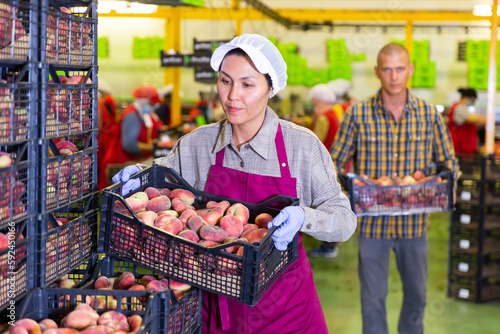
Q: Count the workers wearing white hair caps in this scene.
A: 3